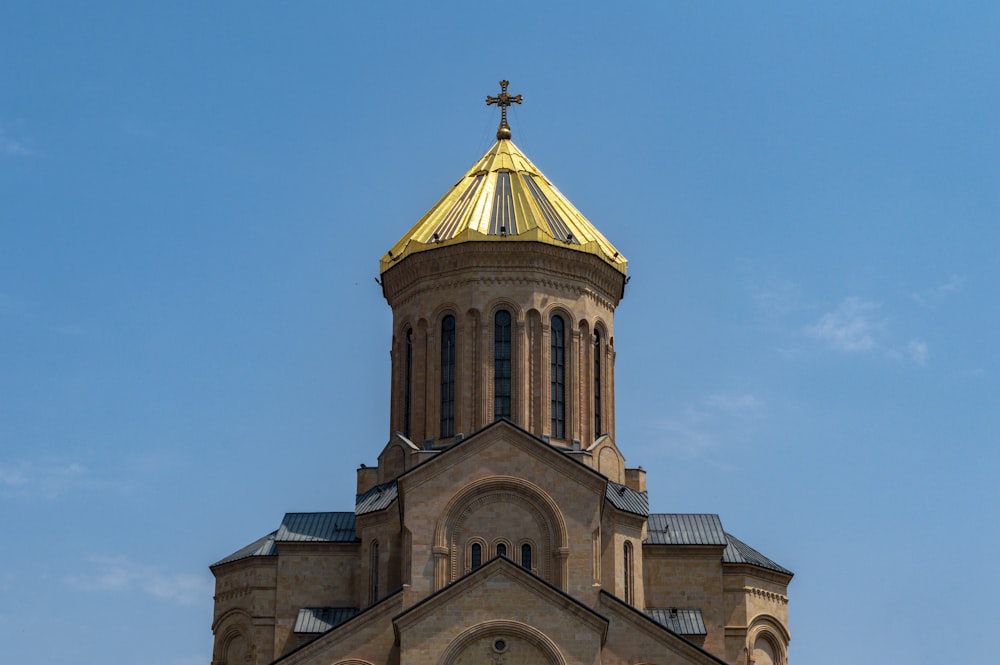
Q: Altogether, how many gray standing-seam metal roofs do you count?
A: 8